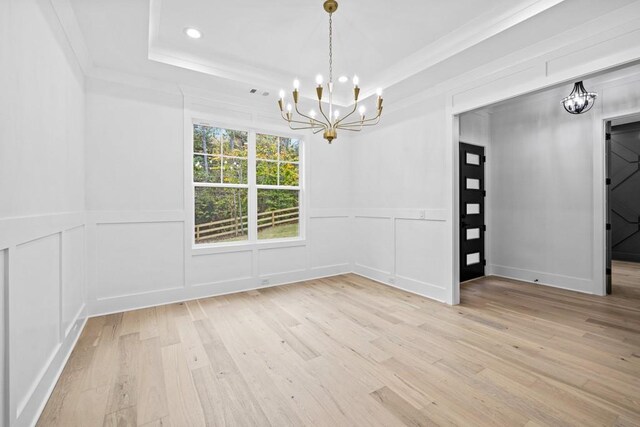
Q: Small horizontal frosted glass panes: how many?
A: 5